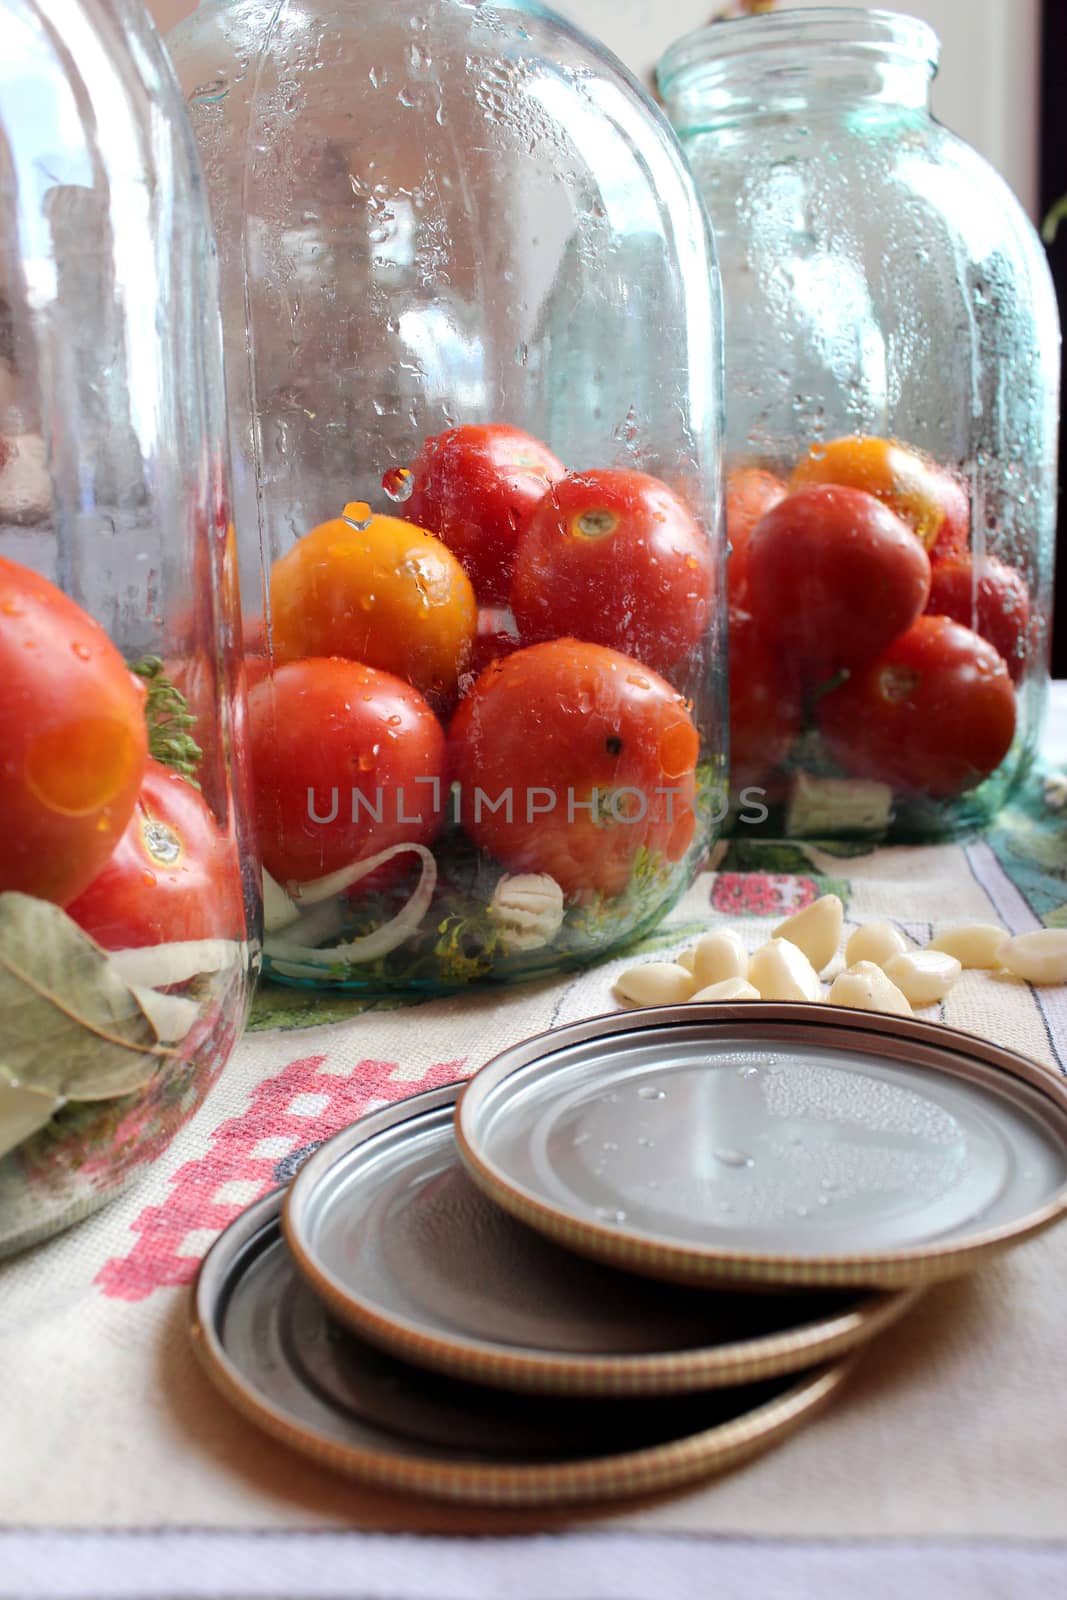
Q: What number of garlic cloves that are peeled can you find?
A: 11